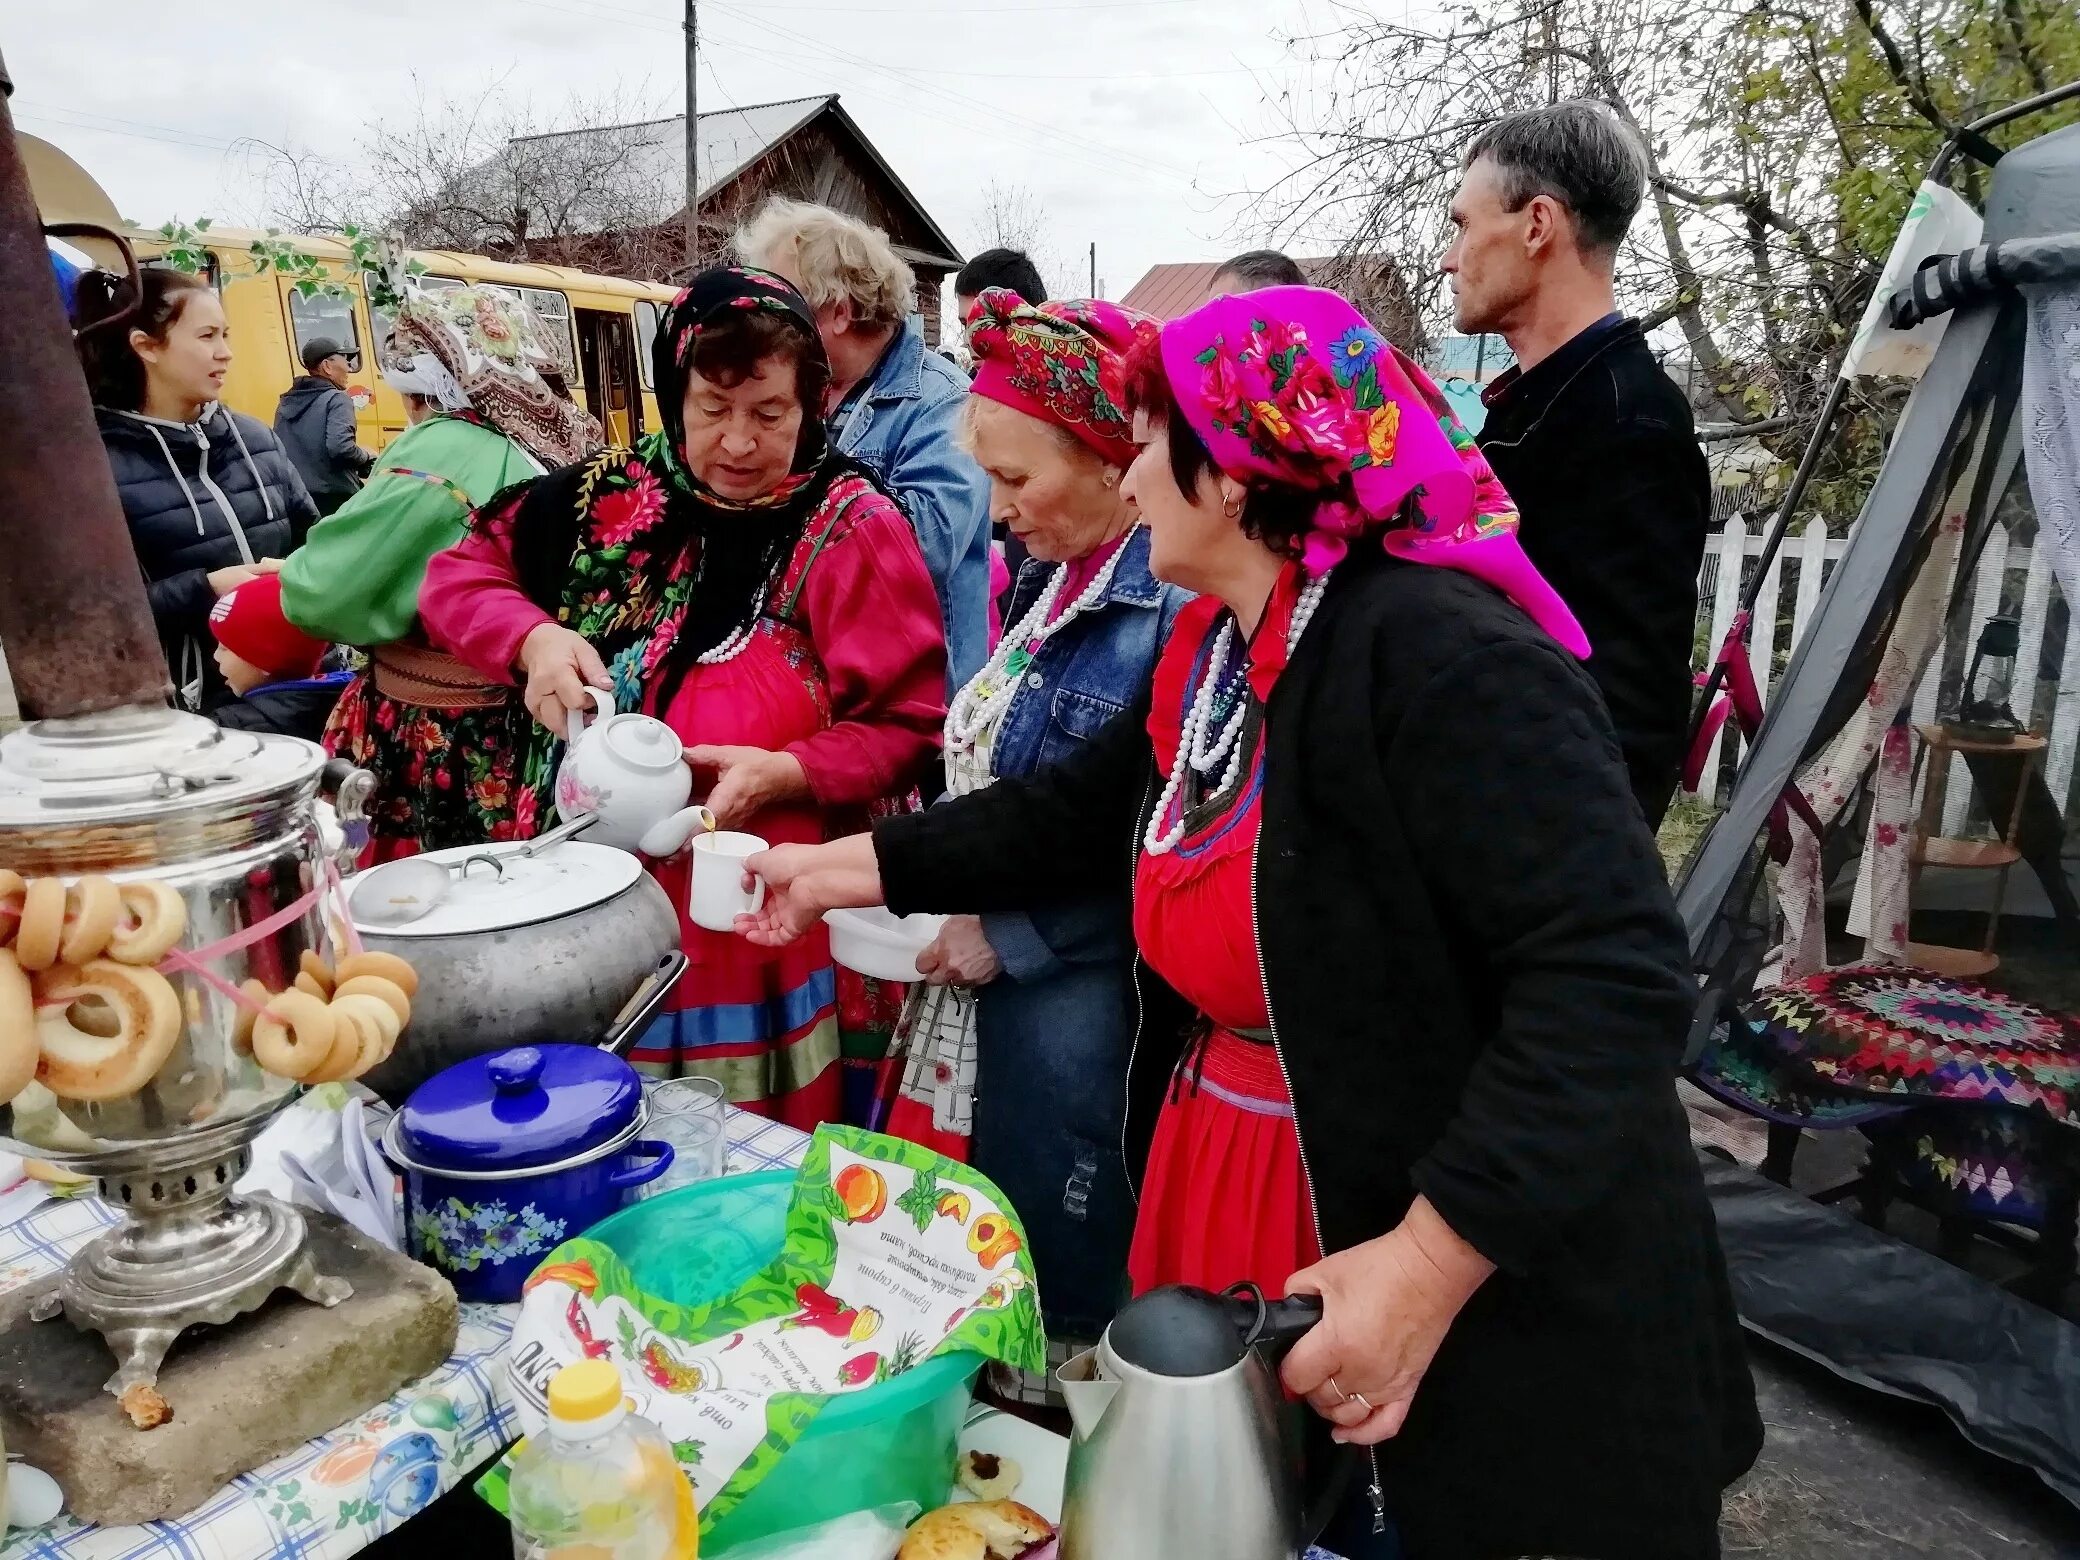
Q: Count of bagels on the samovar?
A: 12